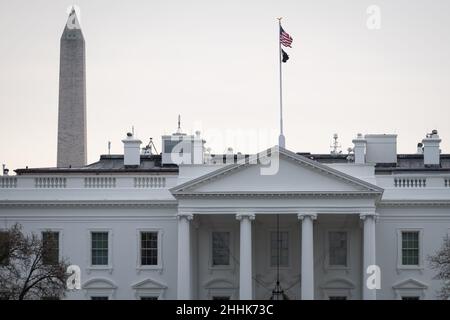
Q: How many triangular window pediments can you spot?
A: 2